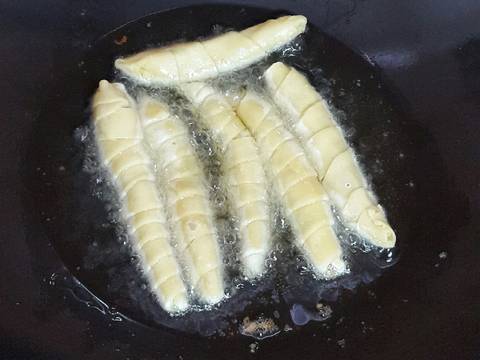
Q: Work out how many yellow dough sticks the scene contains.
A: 6